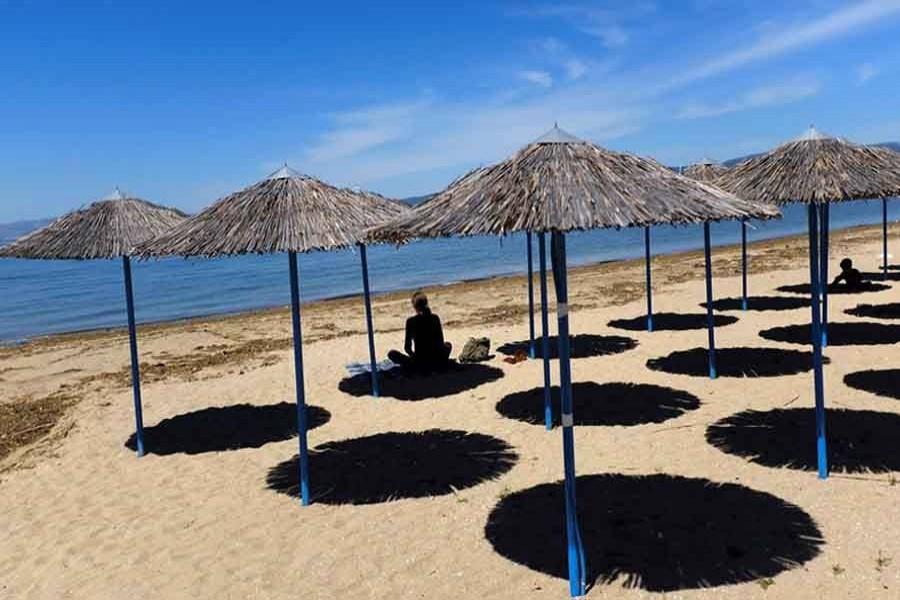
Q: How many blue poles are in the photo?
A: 12